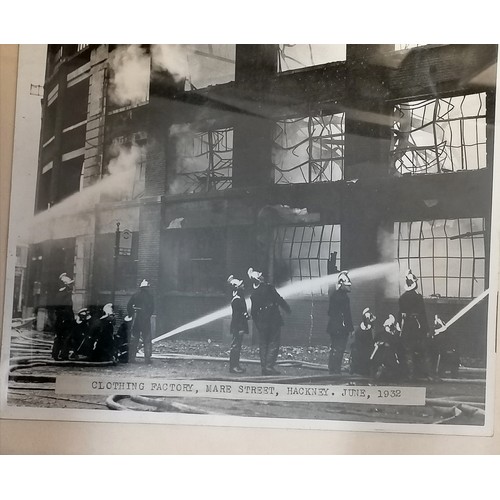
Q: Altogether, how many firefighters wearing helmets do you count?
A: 11